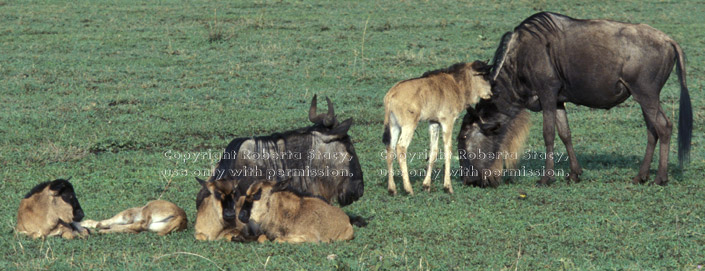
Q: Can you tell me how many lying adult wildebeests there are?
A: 1